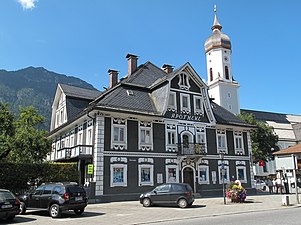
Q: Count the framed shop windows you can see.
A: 6